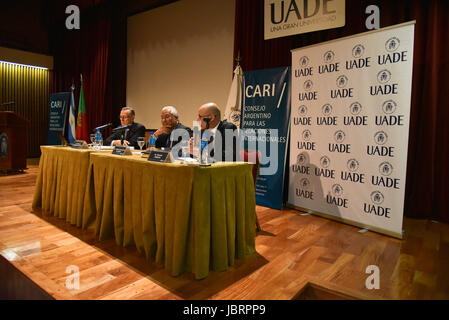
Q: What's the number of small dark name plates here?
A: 3